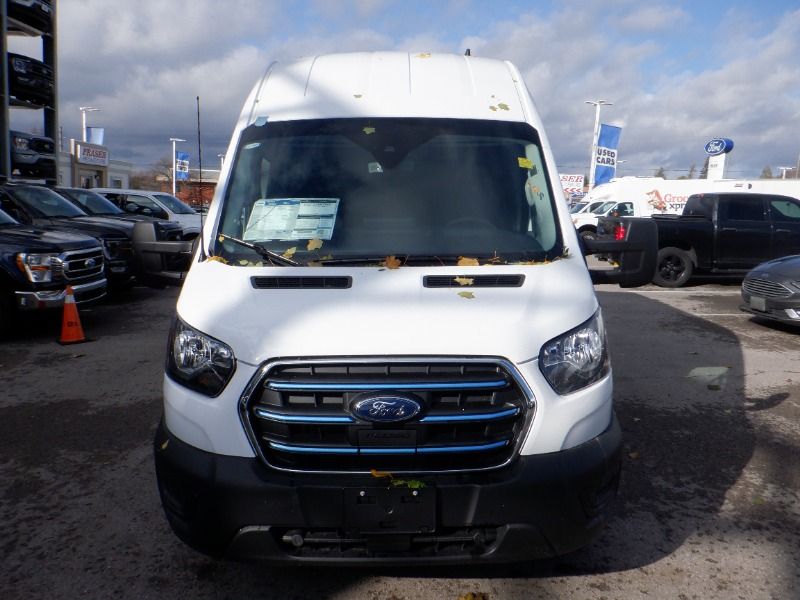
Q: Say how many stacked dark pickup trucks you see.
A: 3